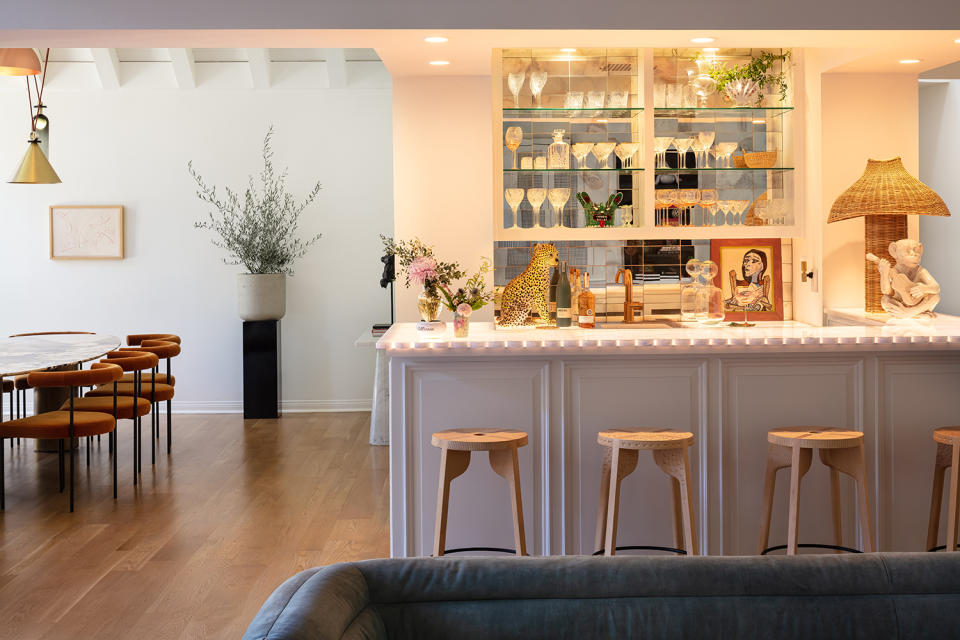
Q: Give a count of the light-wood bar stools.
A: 4